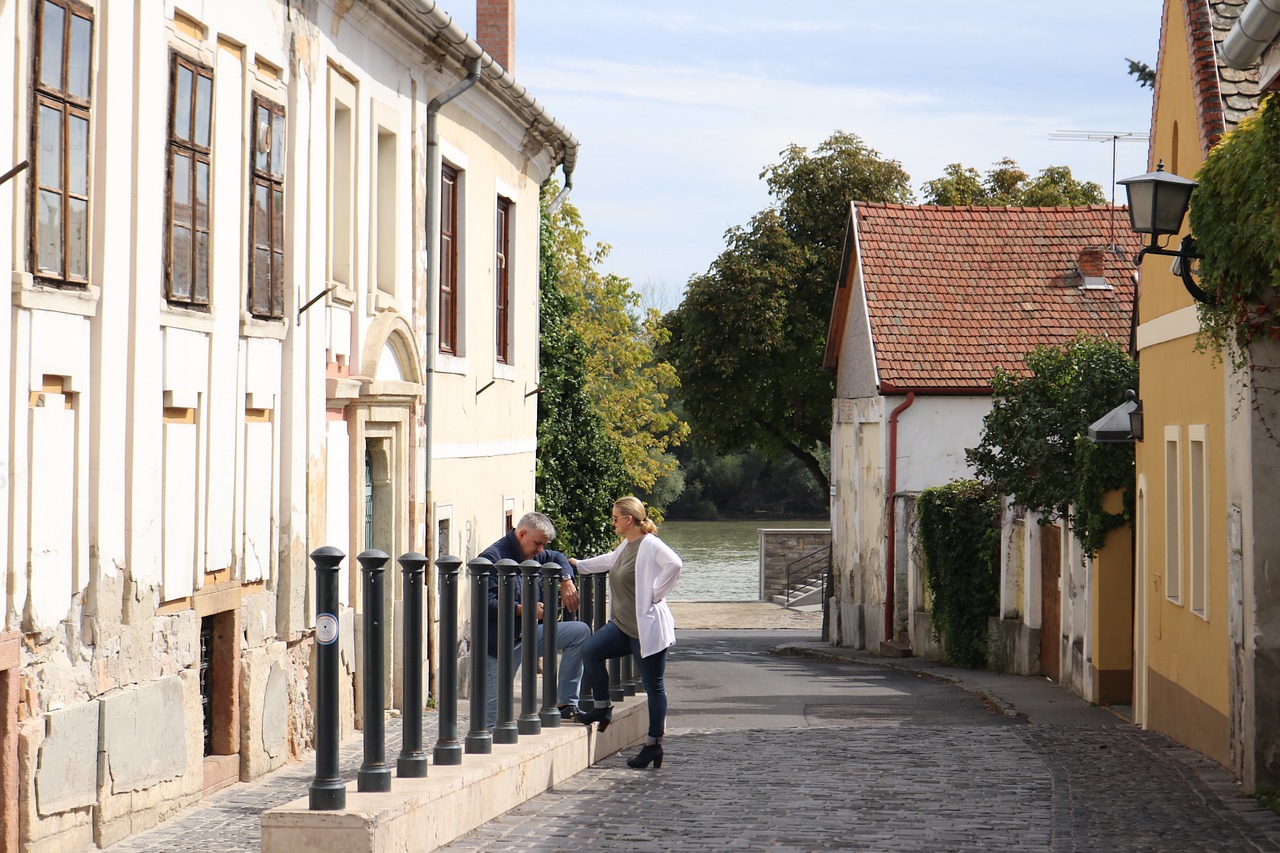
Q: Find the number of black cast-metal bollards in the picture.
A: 14